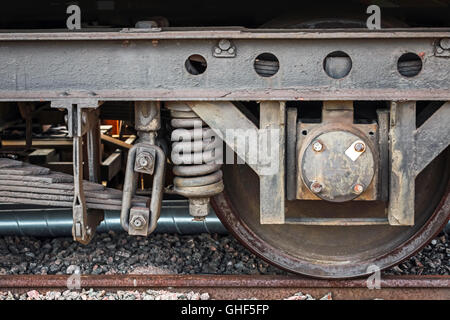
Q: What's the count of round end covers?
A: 1